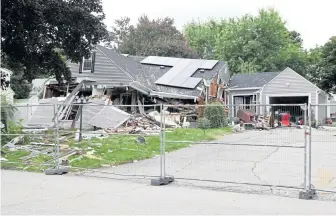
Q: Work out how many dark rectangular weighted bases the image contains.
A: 3